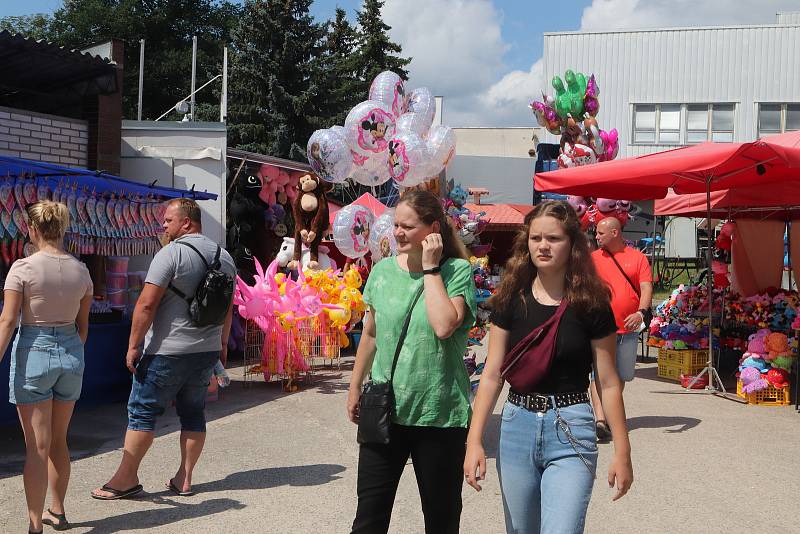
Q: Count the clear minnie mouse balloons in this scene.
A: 4